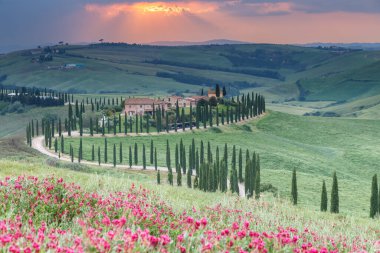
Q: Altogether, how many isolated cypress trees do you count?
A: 4